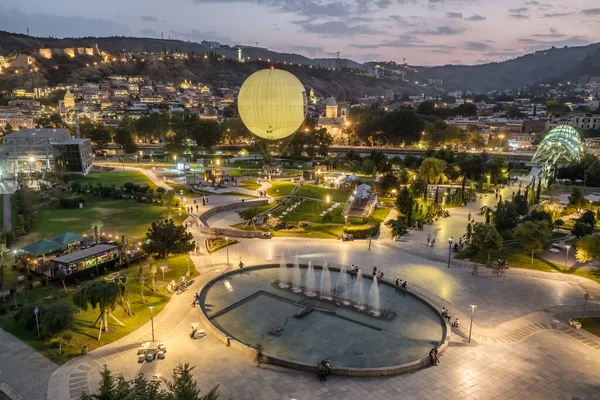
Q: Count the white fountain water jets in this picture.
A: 7